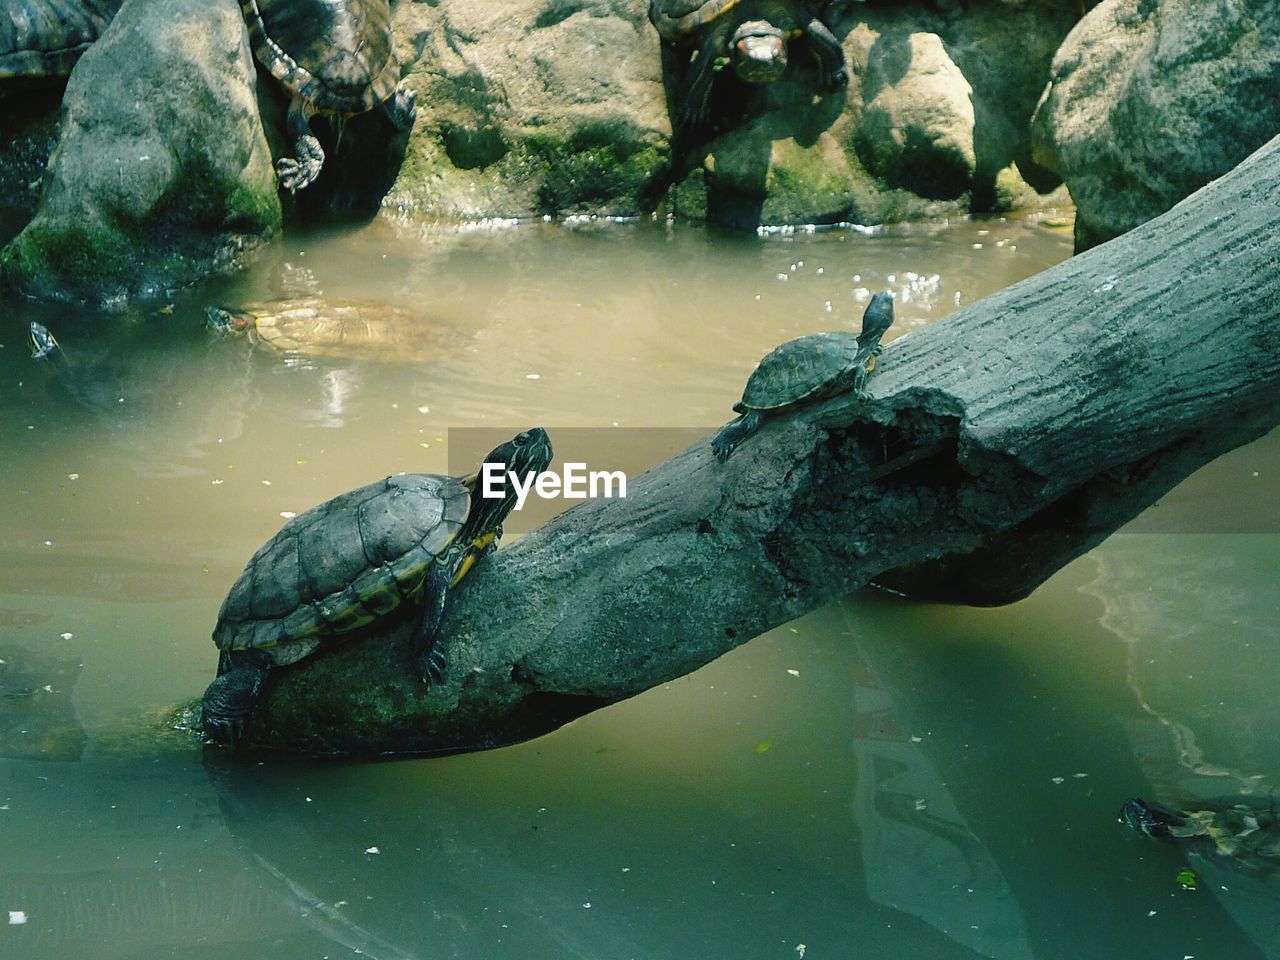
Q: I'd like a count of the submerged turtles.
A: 3